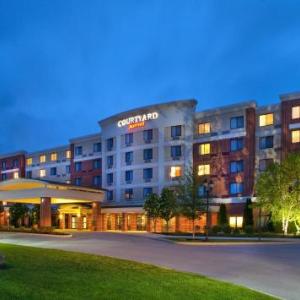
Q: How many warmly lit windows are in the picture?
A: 14